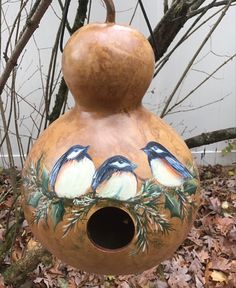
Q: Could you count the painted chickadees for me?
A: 3